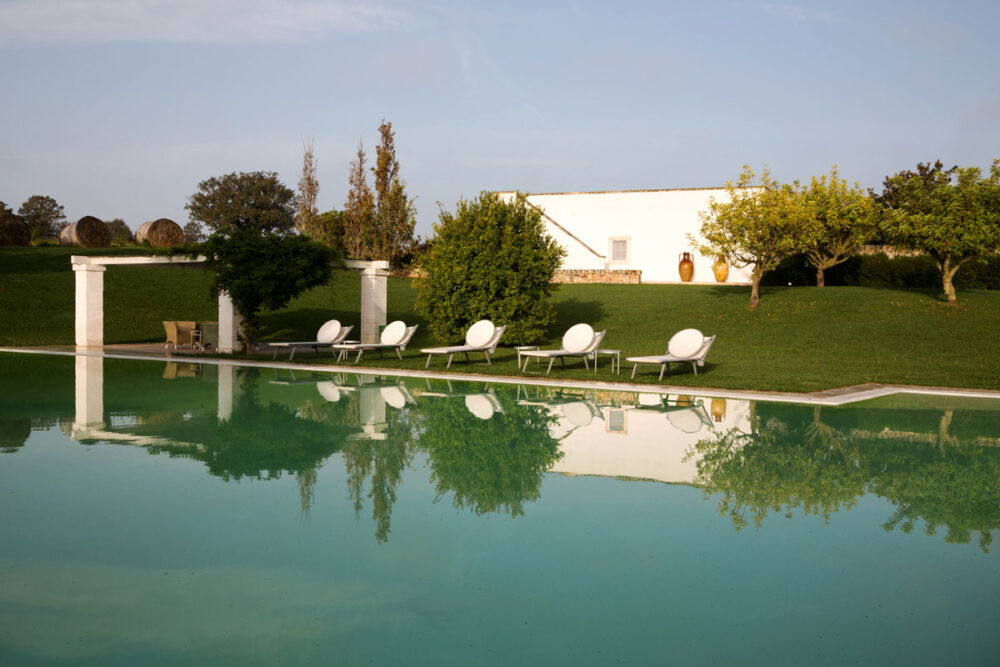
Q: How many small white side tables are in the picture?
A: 3